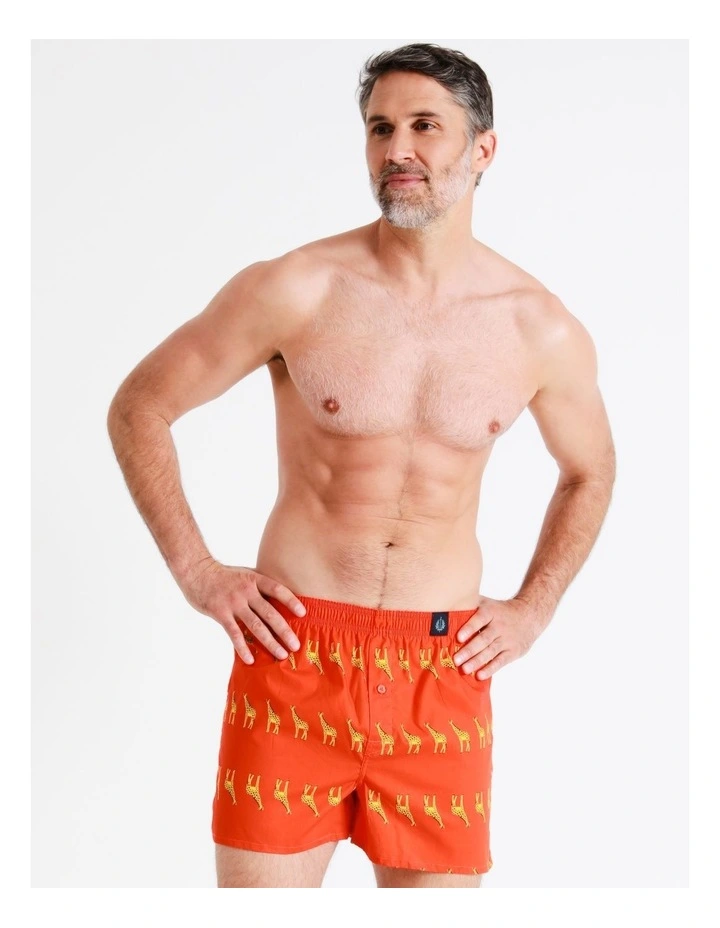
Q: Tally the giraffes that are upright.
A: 12